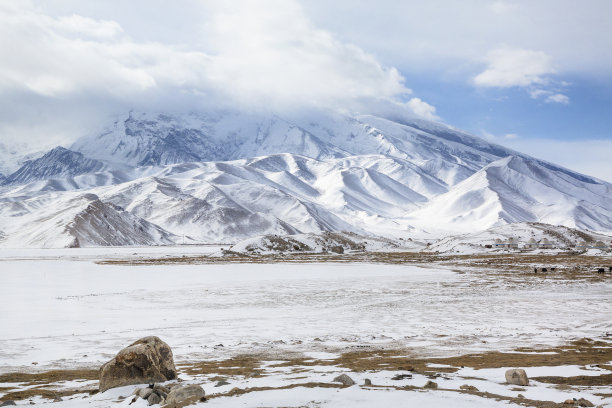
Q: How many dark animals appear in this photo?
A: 5